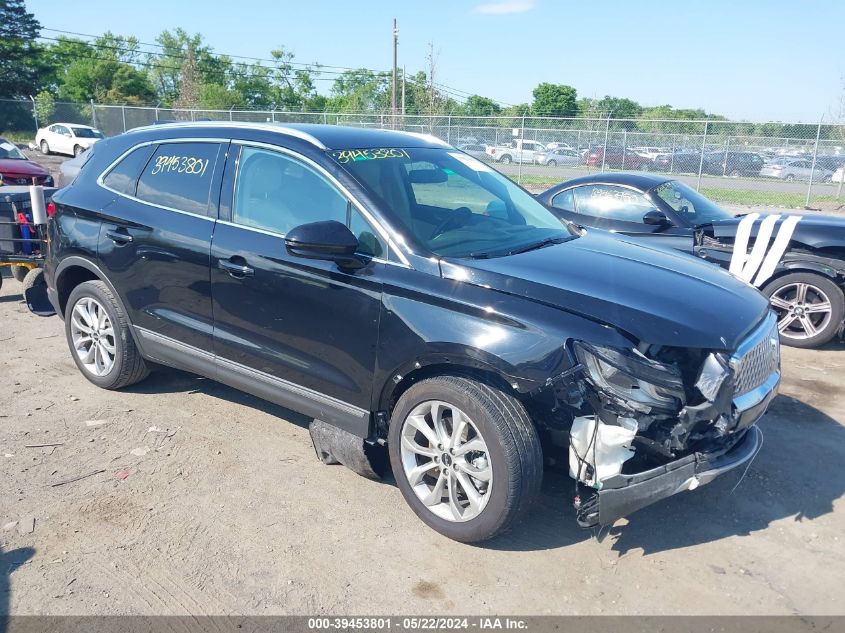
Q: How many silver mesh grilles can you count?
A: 1